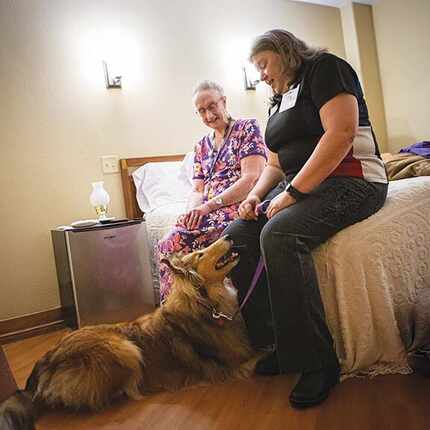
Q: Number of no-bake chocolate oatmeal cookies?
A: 0